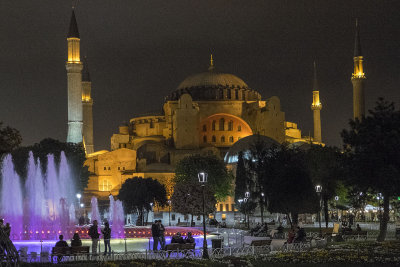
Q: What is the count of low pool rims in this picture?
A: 1